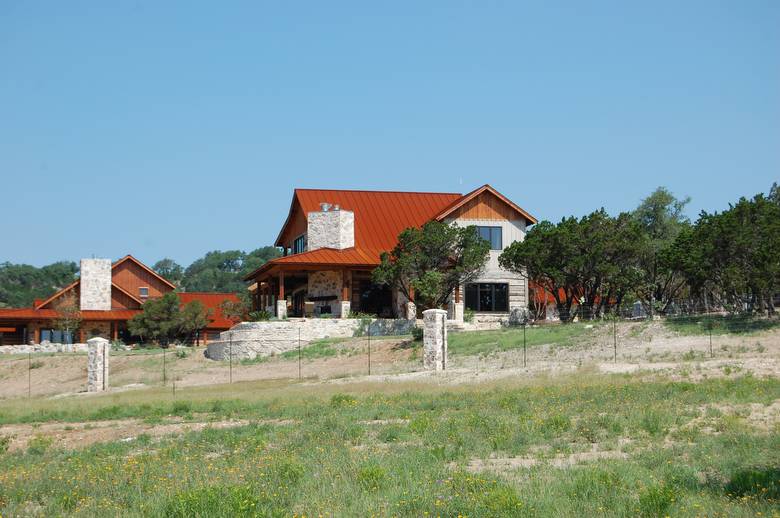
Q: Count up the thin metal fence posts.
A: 8